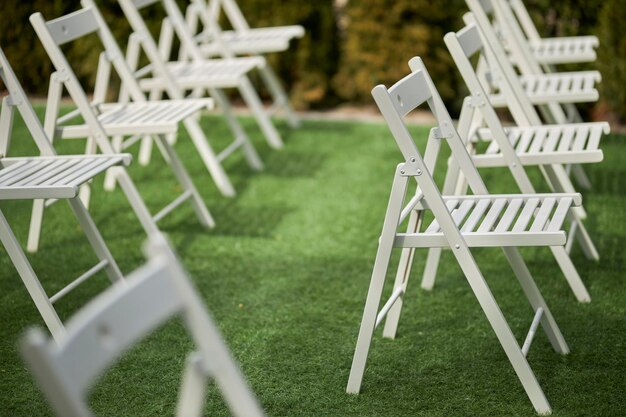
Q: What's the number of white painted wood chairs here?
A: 9